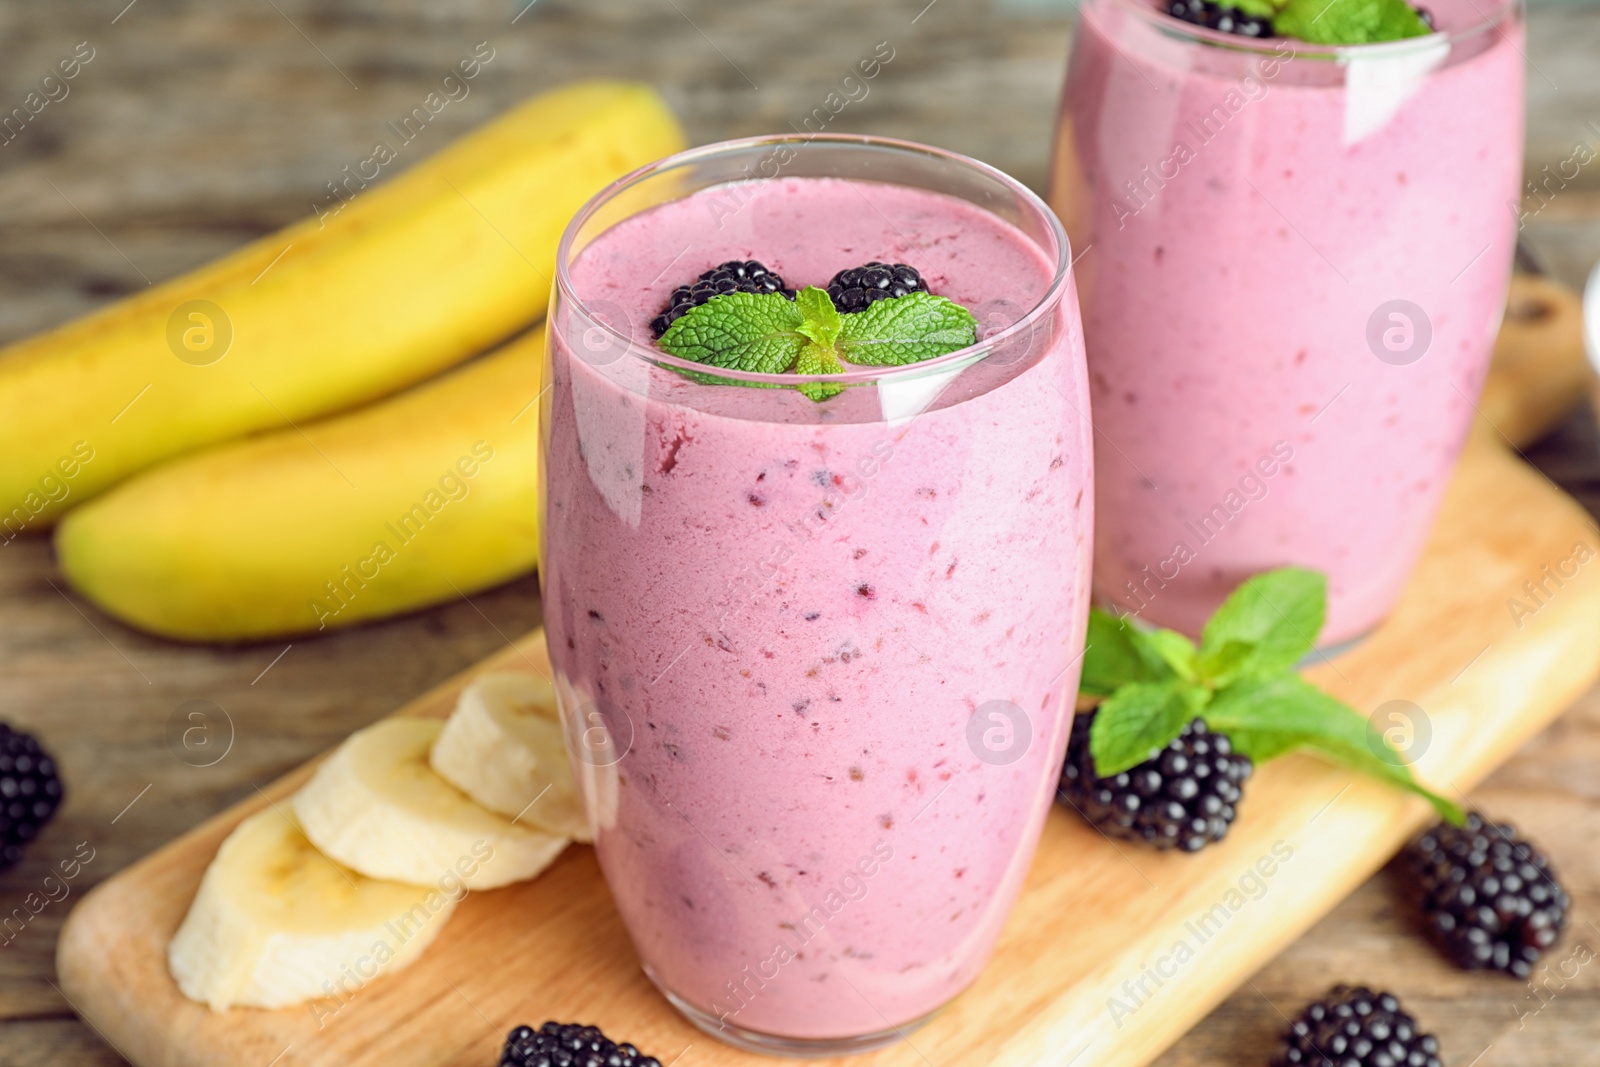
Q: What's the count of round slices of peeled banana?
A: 3